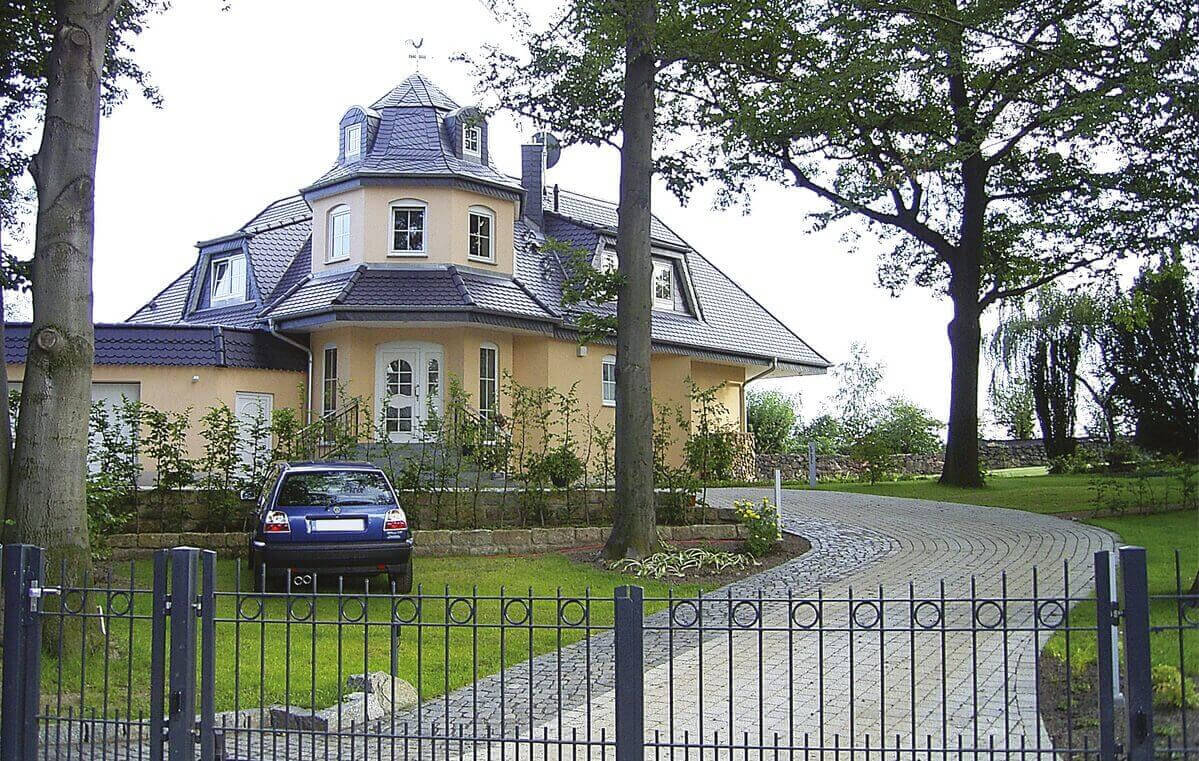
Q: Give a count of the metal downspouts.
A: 2